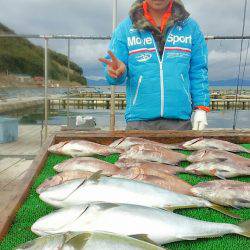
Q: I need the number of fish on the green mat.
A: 14